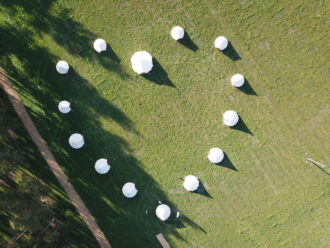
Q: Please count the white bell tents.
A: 14